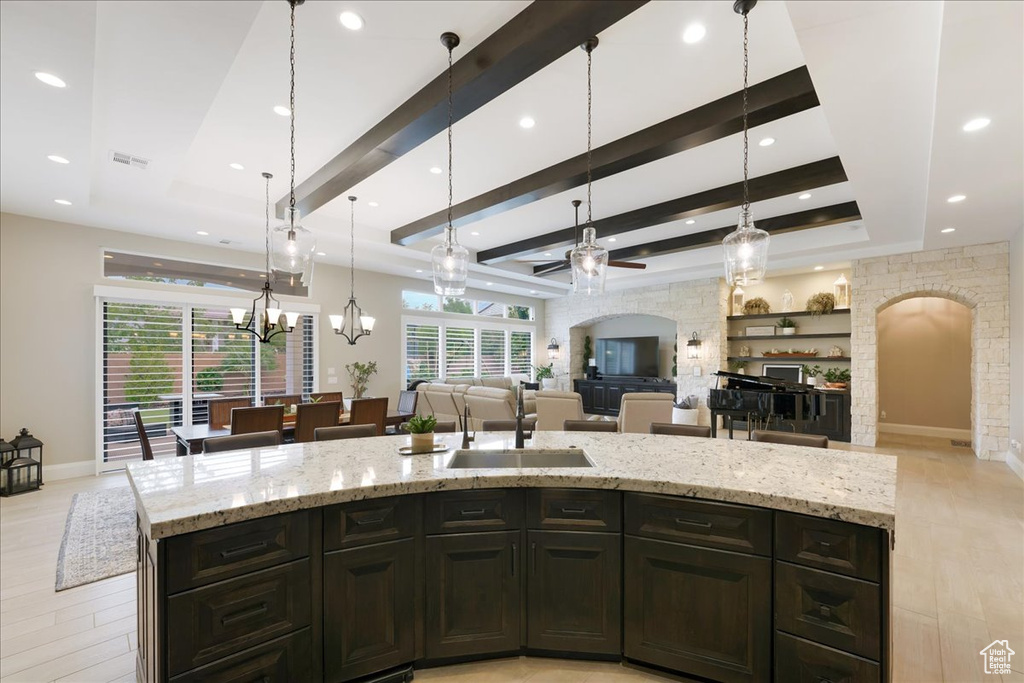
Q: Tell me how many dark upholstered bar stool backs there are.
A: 7